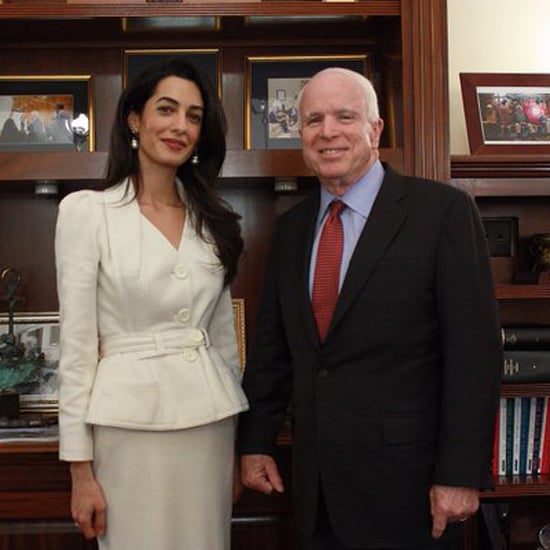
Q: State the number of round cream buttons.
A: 4